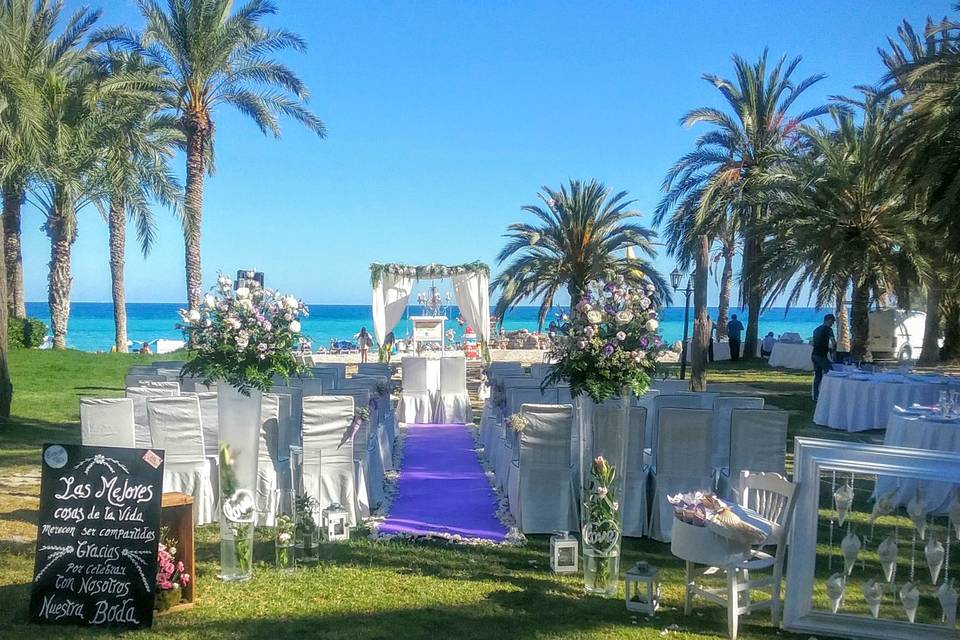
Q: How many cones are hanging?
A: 11